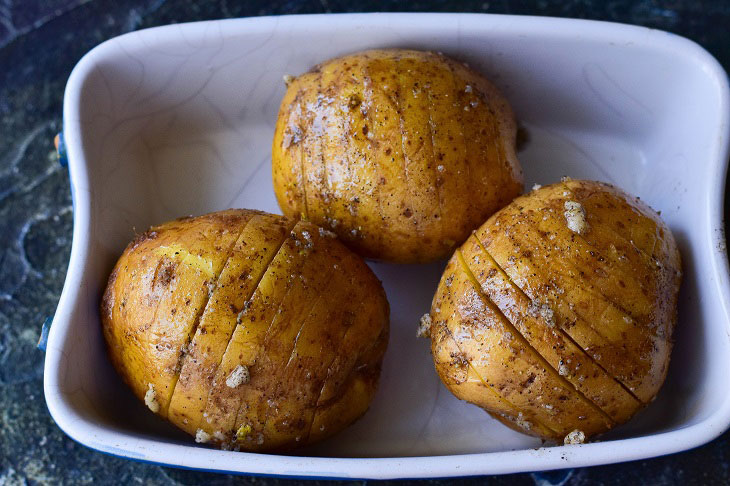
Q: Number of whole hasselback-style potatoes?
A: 3